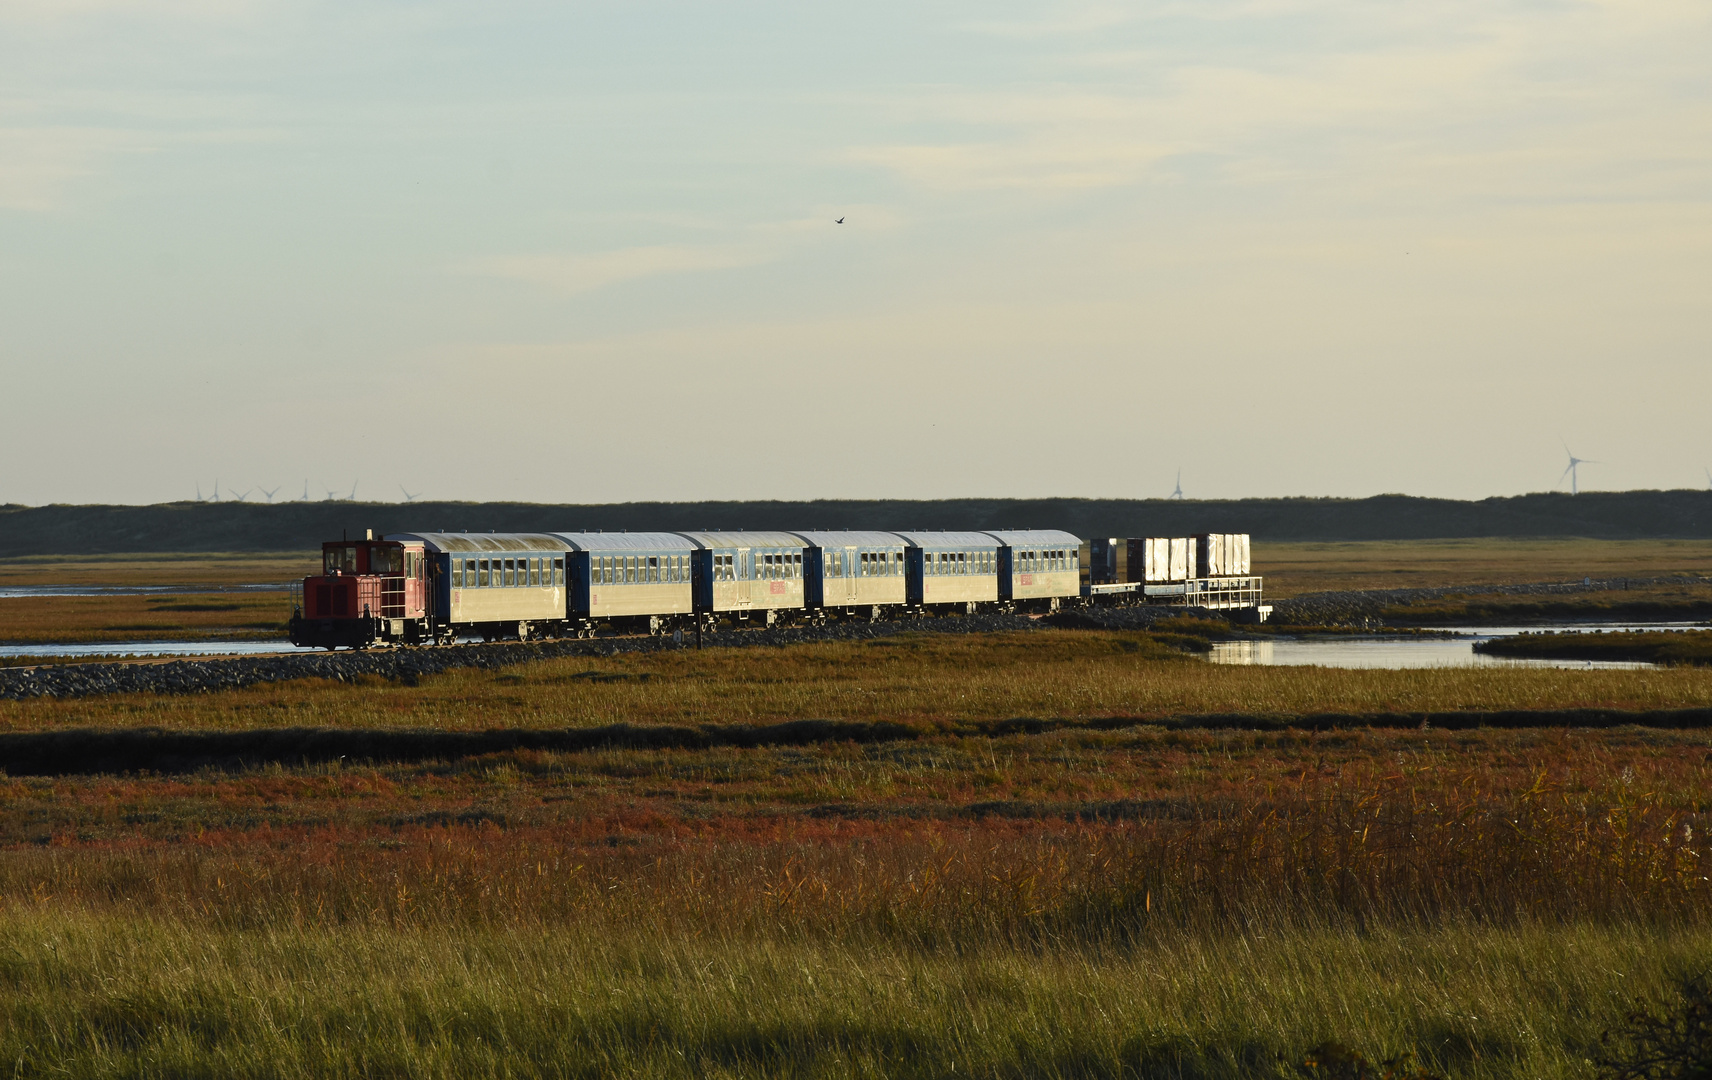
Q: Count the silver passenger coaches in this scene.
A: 6